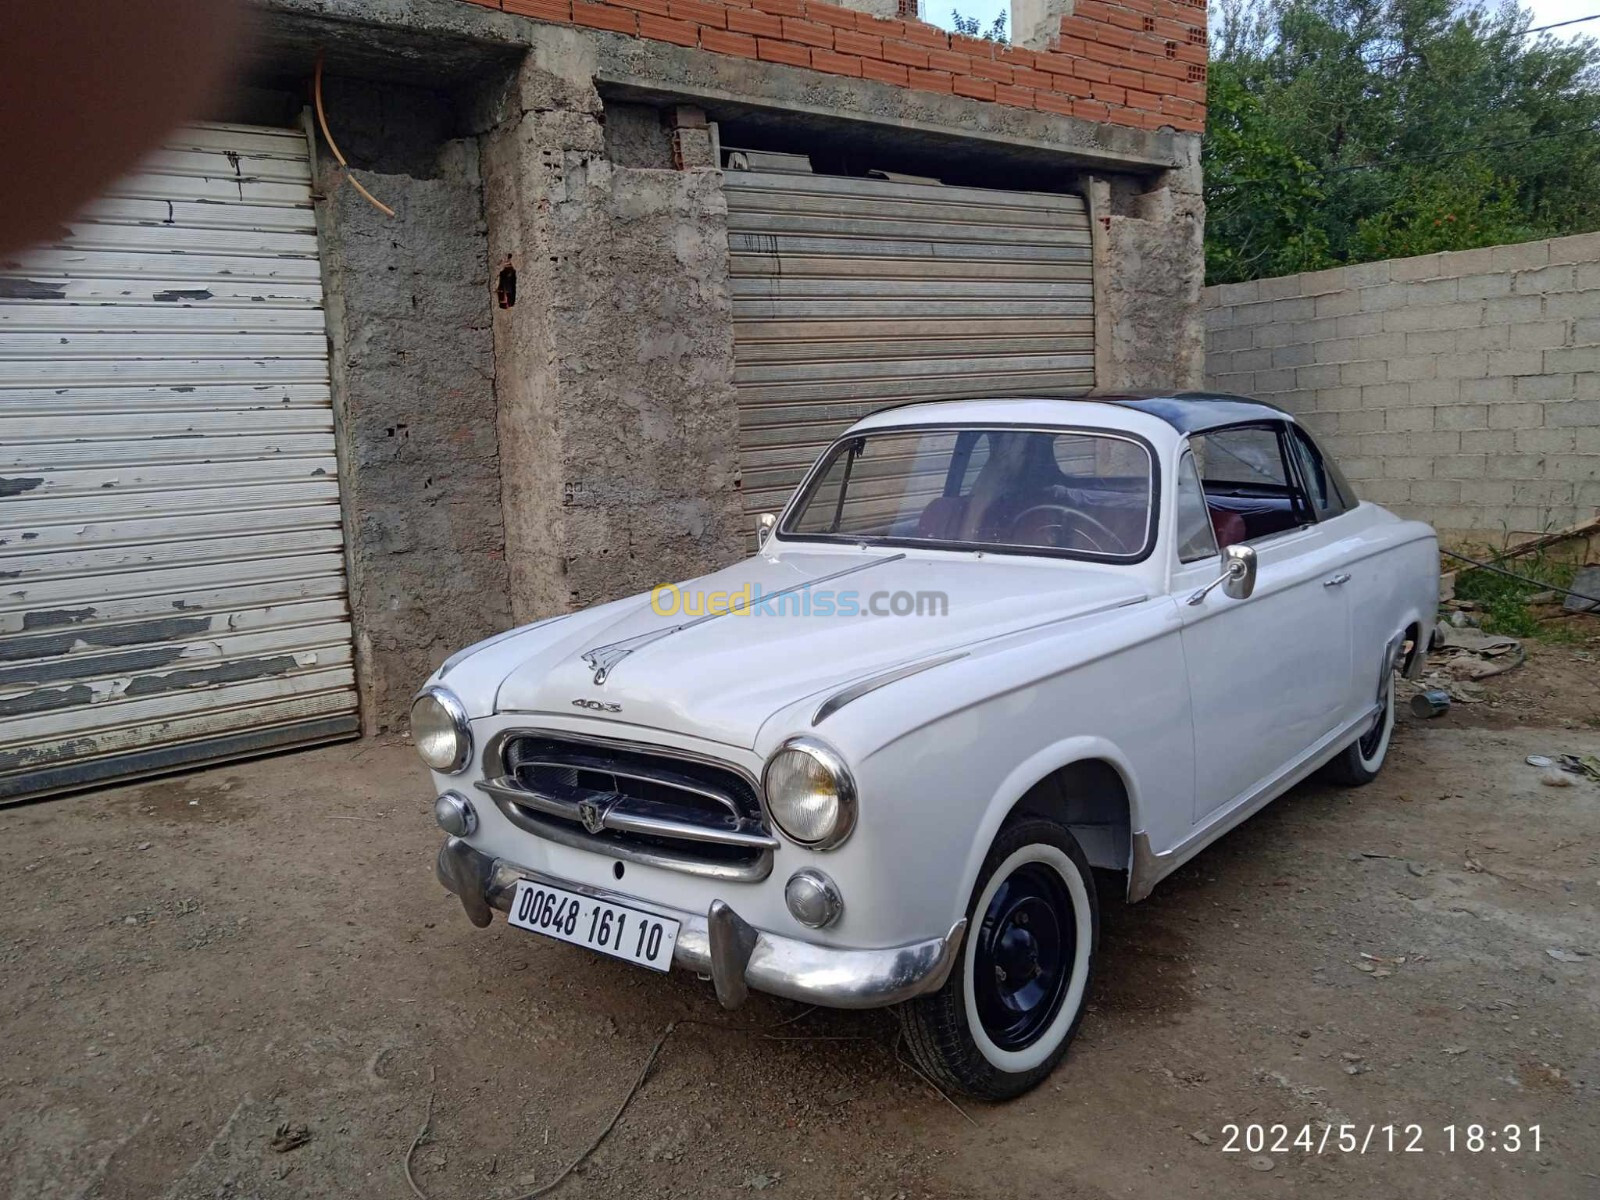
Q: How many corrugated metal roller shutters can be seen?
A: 2